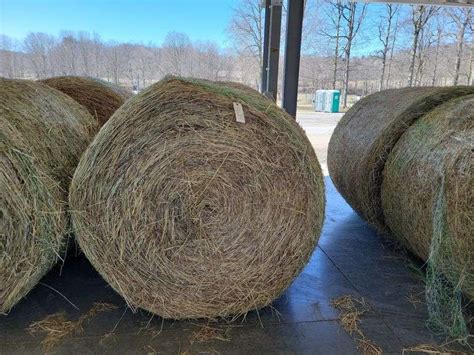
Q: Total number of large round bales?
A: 5